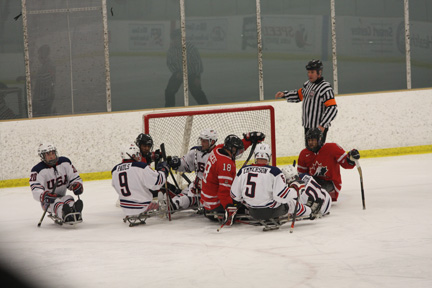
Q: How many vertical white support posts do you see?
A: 6